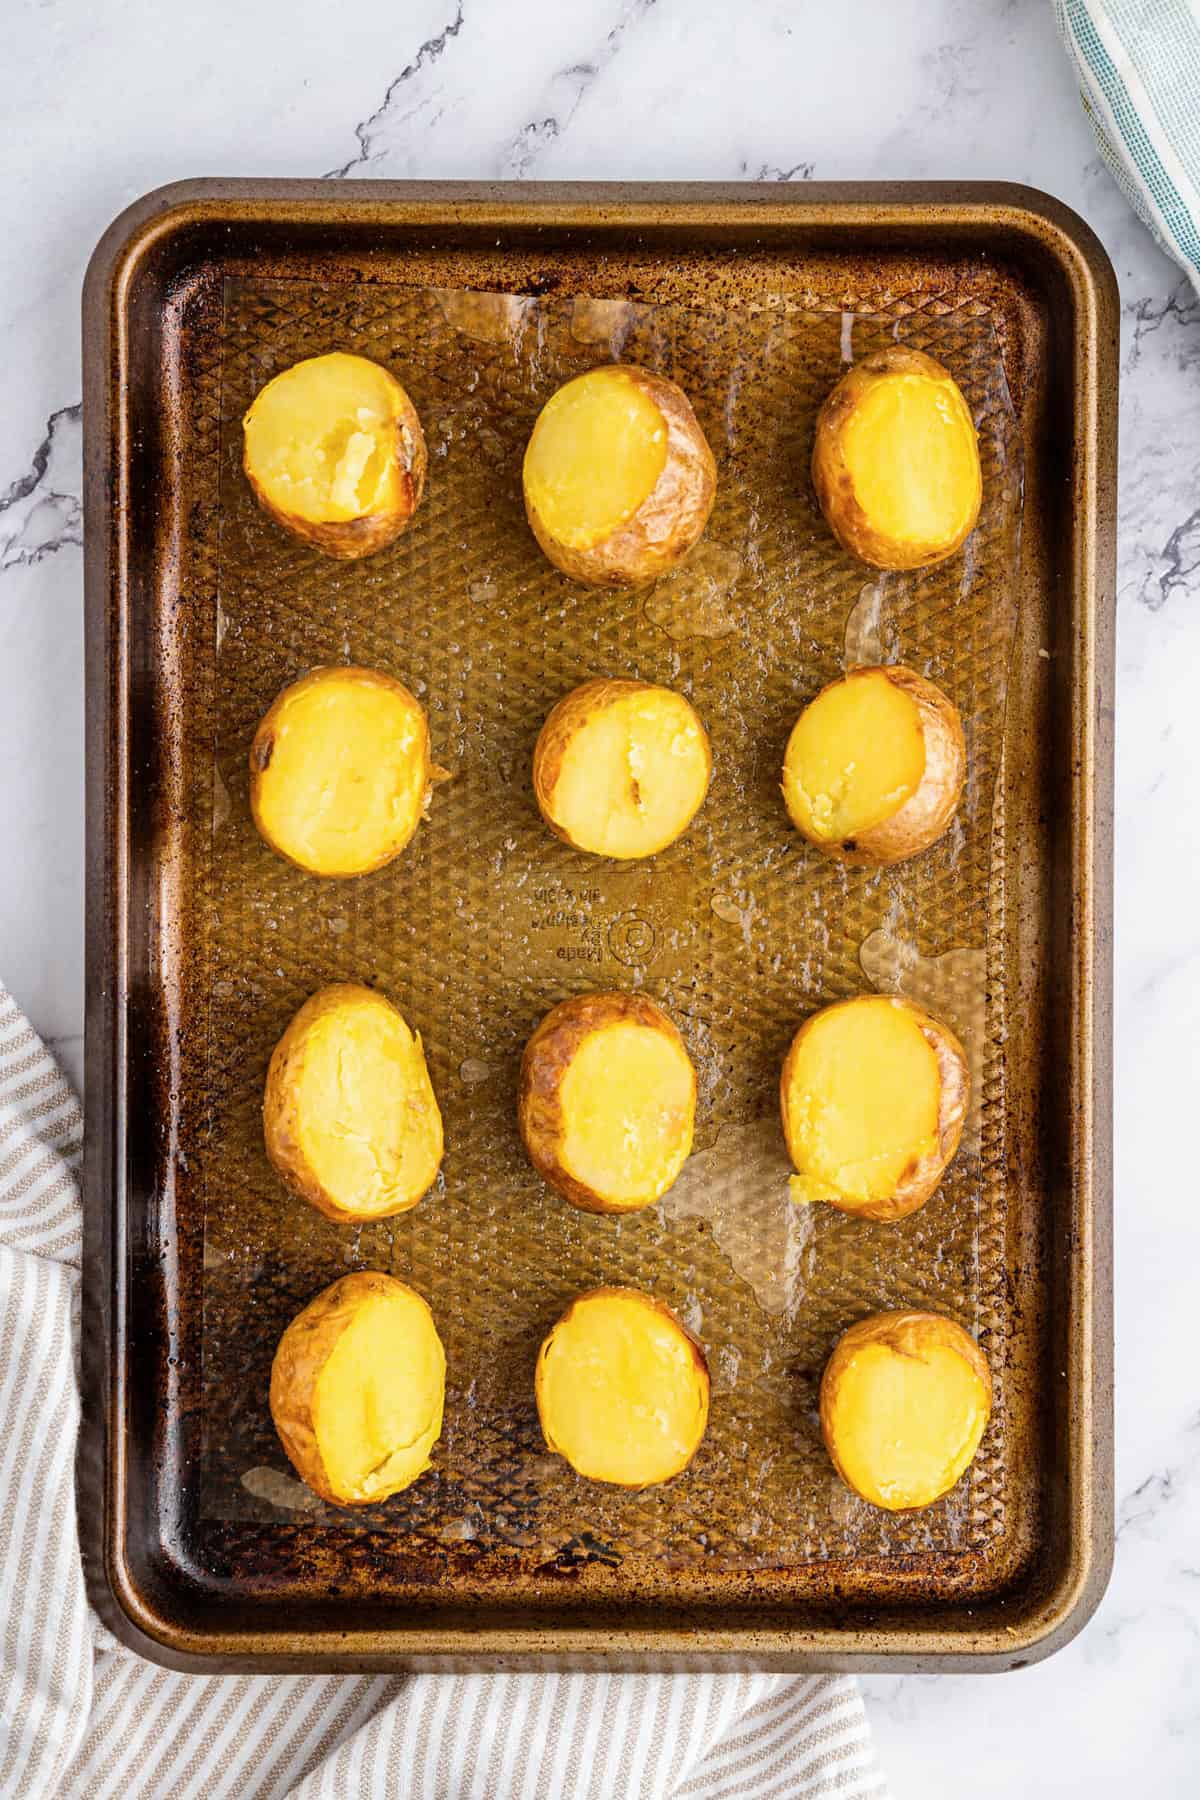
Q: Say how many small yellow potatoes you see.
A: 12